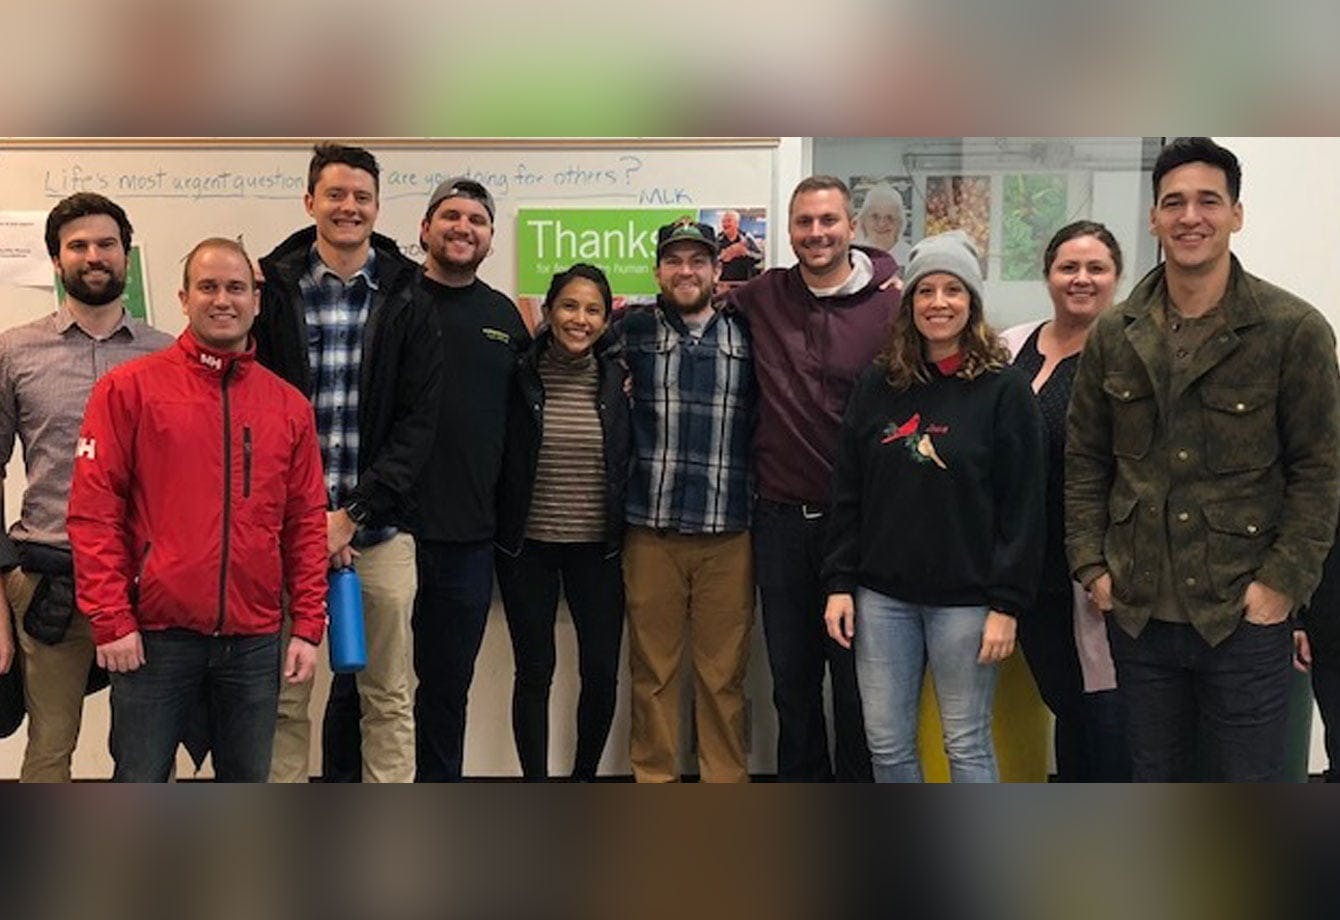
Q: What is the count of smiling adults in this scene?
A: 10